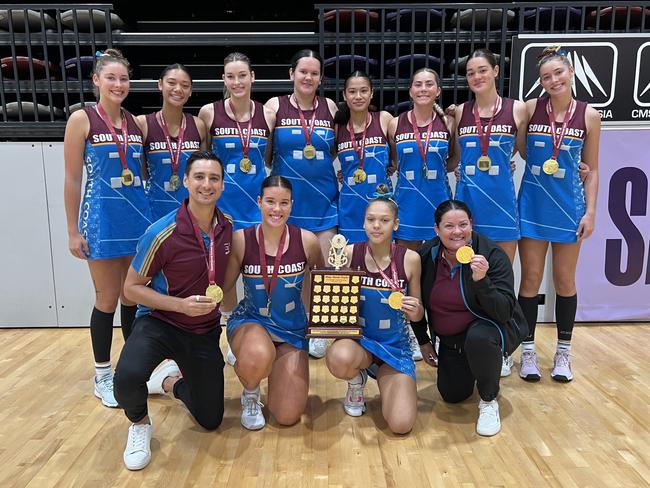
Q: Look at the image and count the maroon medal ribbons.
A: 11